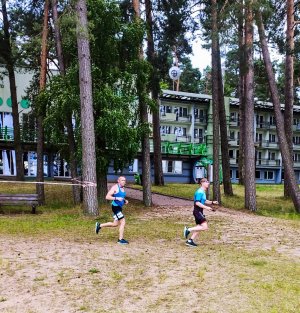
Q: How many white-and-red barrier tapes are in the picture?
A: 1